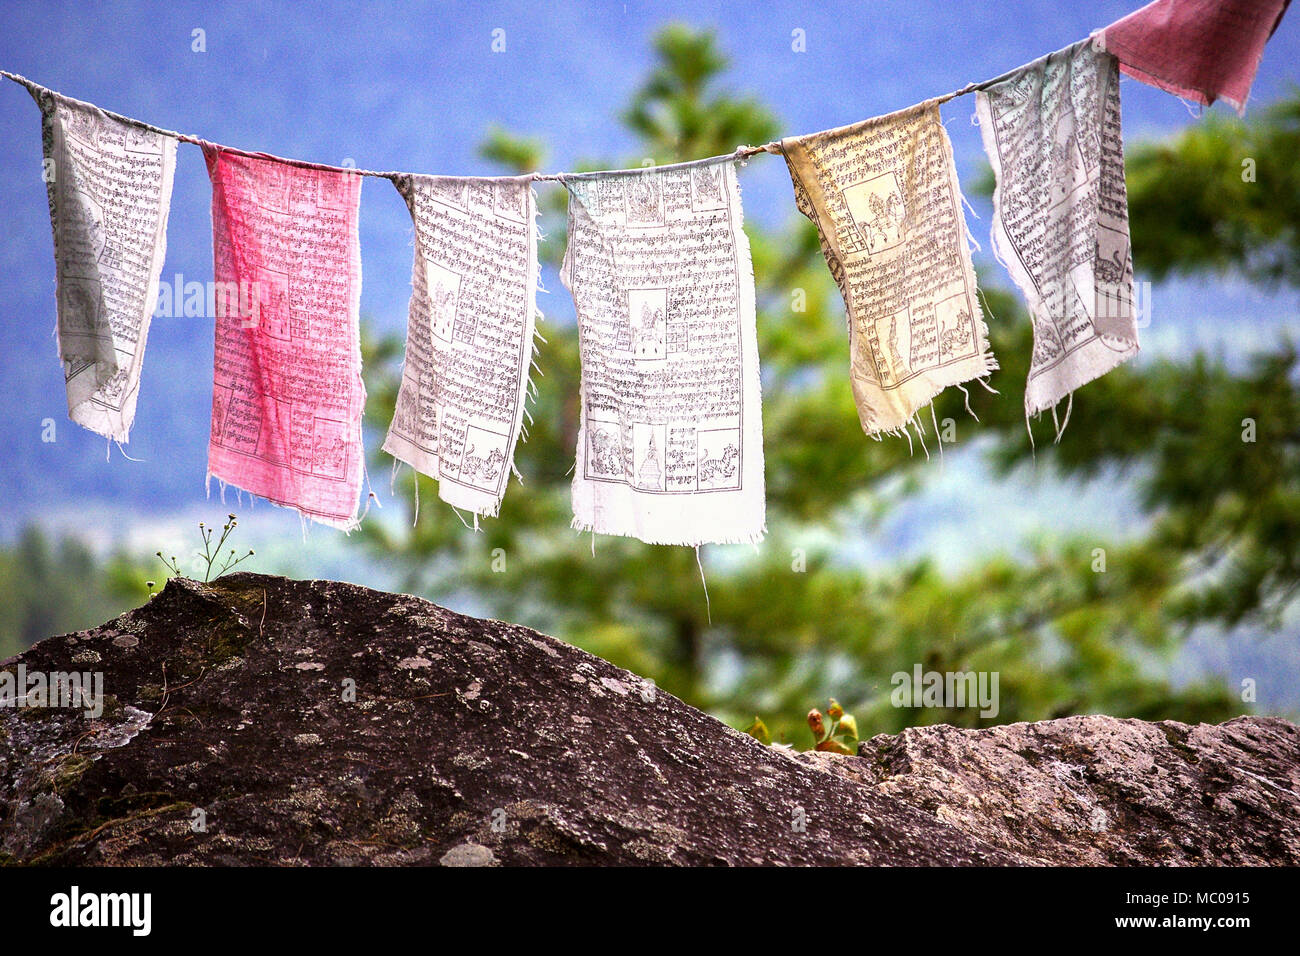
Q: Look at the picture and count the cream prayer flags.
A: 1